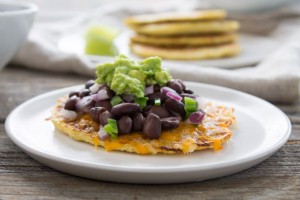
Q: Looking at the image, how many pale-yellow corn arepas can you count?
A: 5